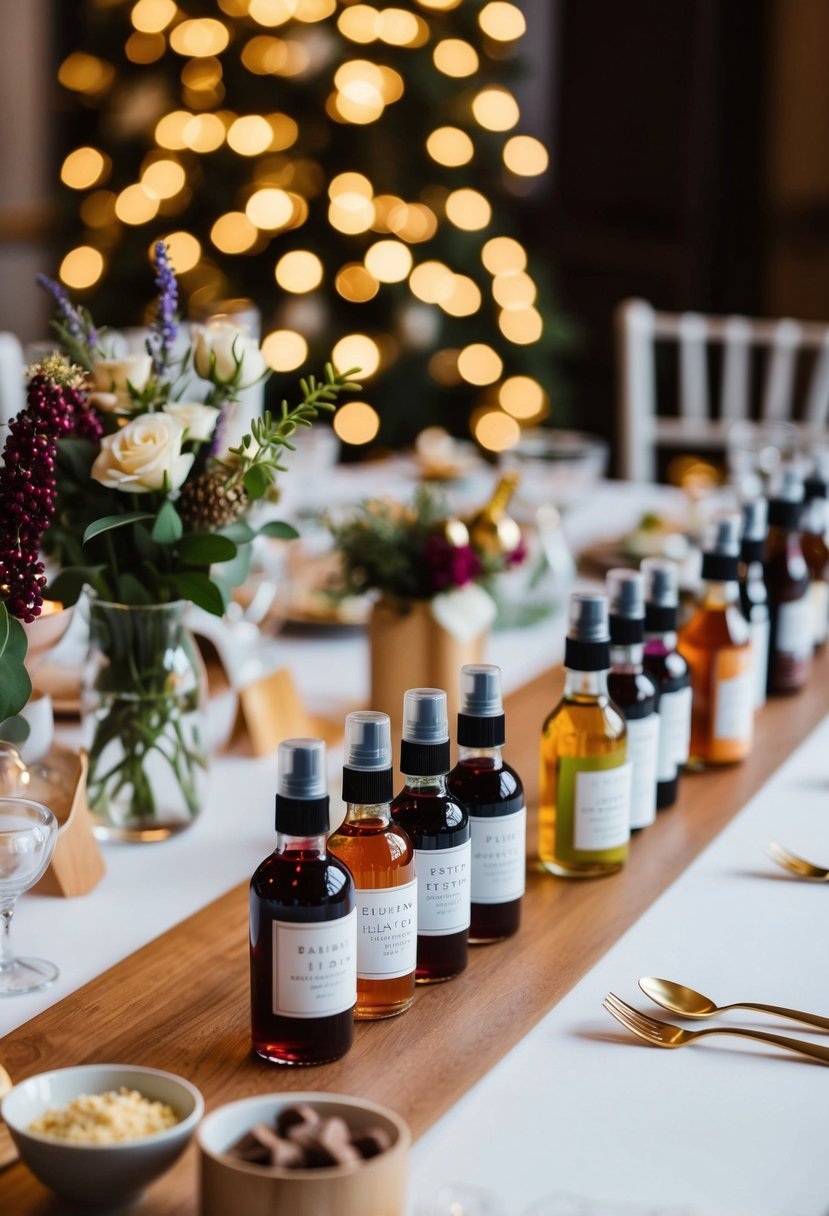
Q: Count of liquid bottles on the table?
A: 11